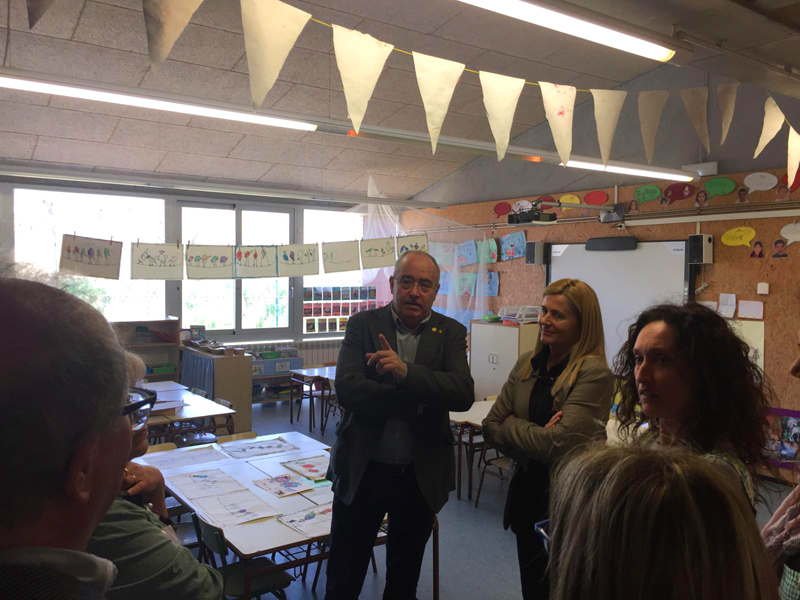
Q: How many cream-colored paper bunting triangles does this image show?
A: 13